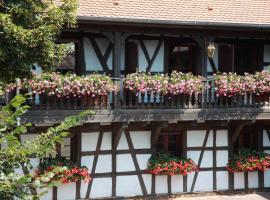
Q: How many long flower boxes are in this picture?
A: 3